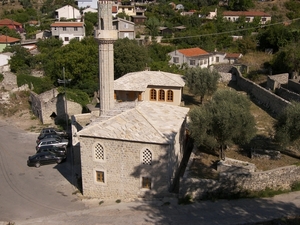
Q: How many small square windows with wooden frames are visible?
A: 2